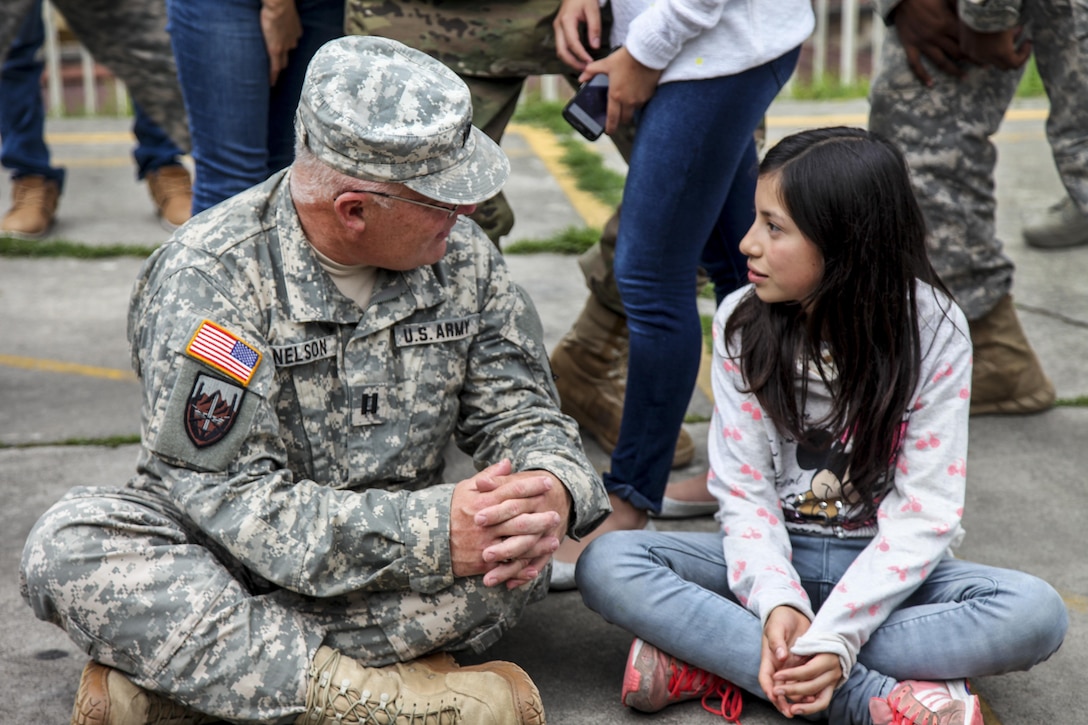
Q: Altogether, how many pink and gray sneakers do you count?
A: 2